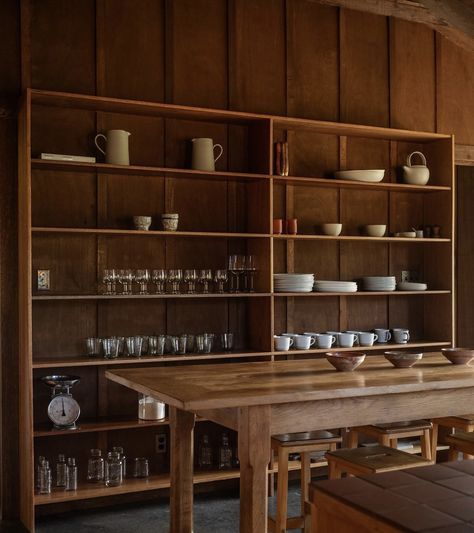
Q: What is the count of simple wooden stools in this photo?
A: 5